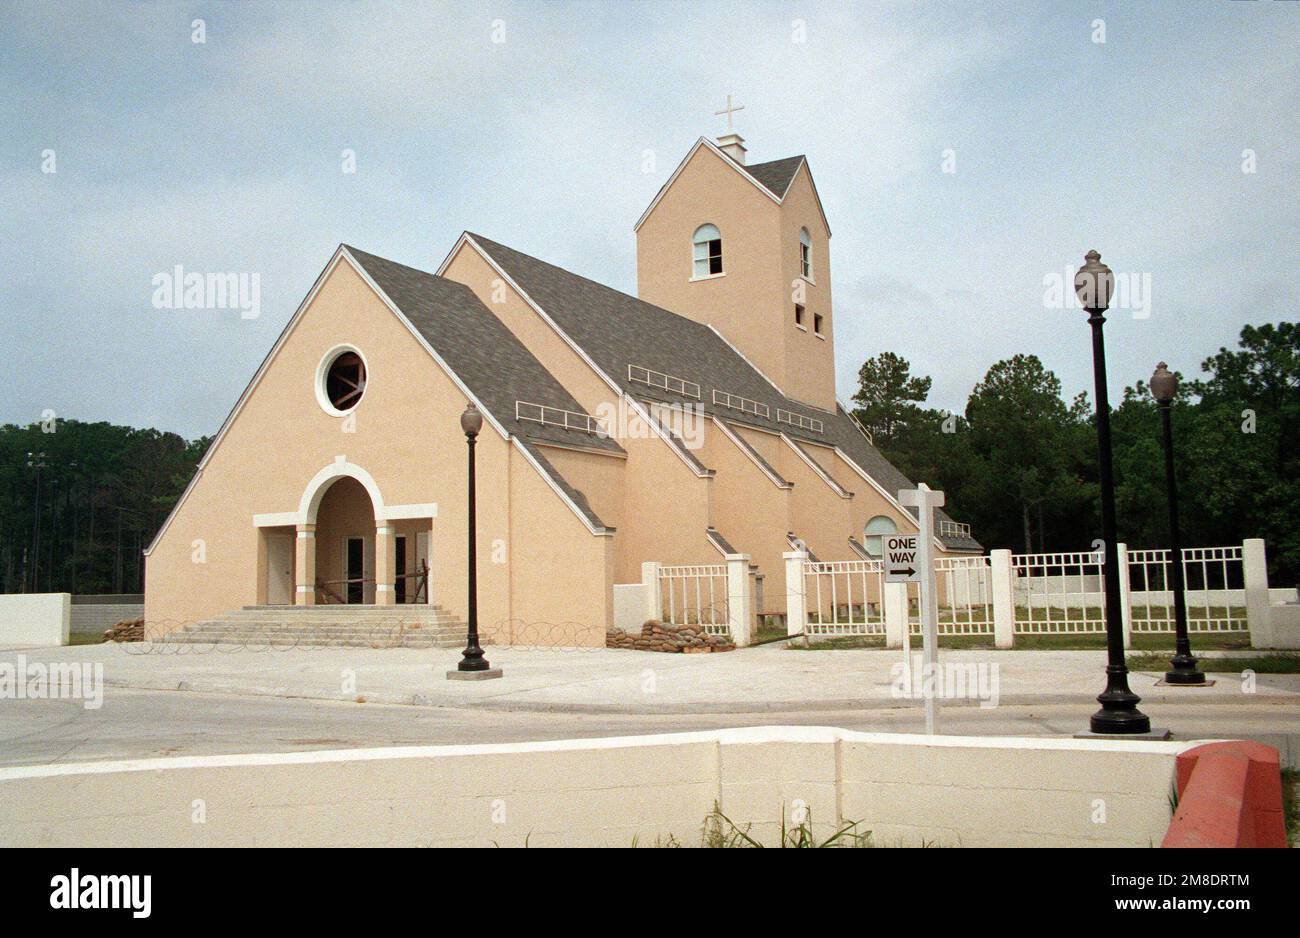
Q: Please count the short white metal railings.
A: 6